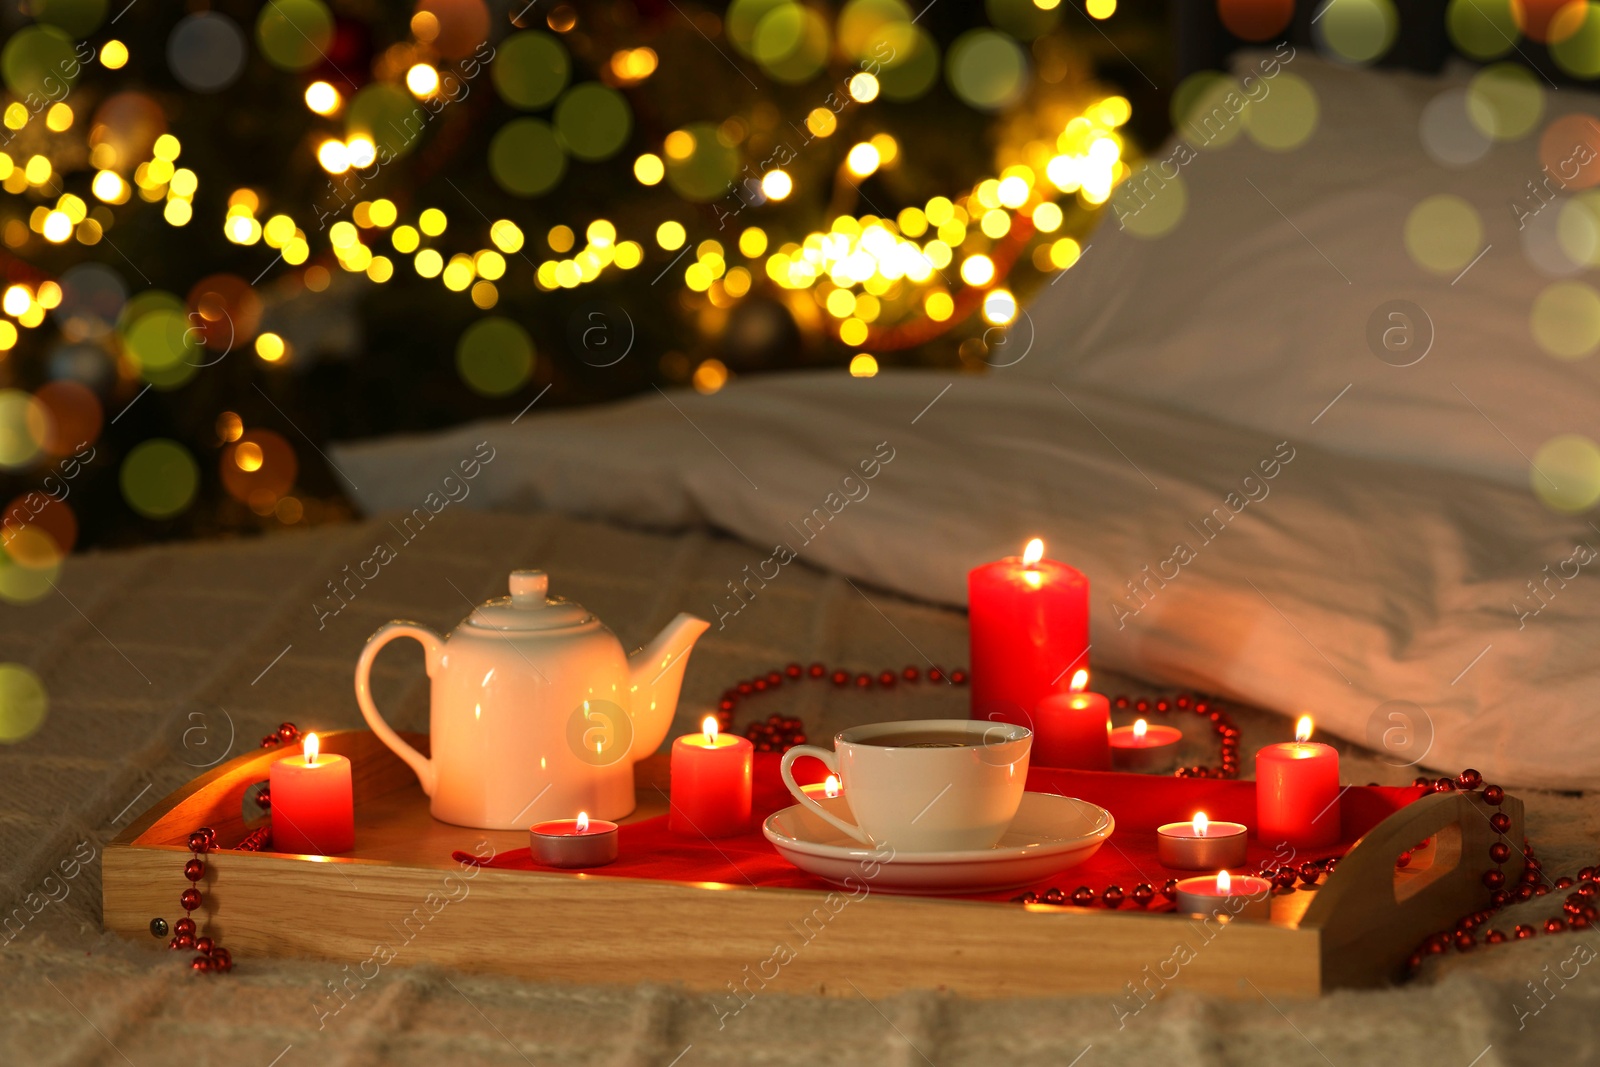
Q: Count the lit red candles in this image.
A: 10